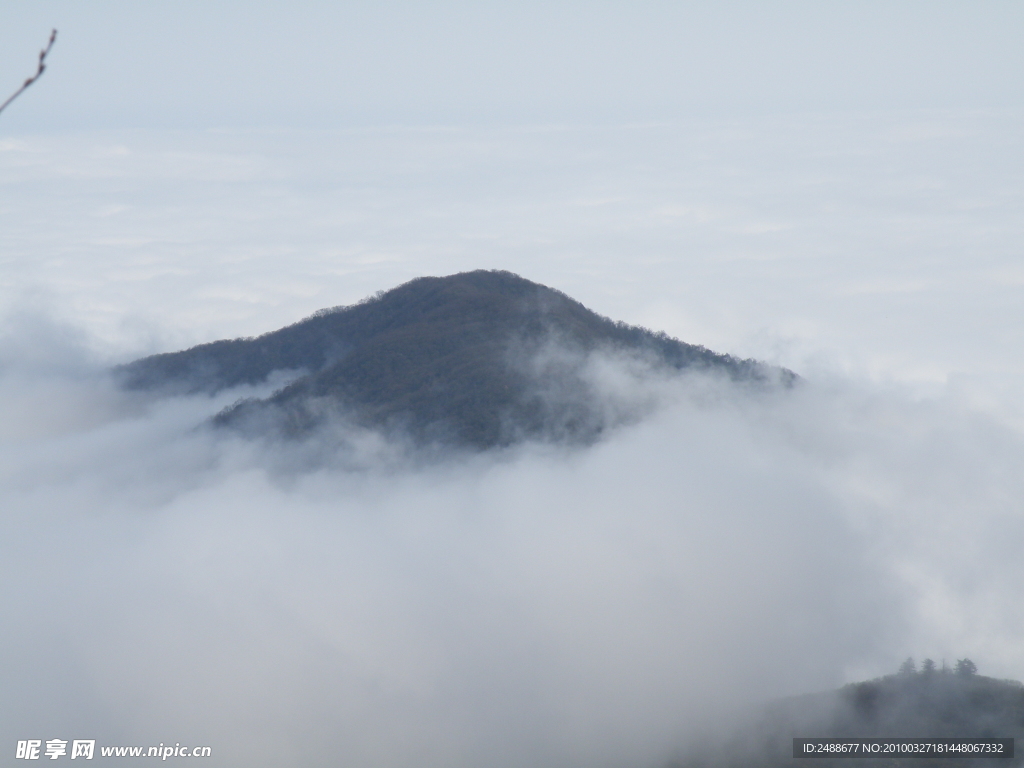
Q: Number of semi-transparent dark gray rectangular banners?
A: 1